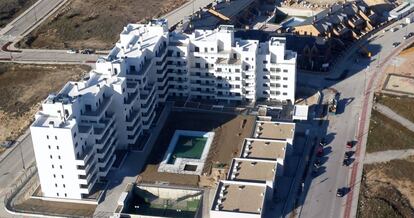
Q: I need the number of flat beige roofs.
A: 4